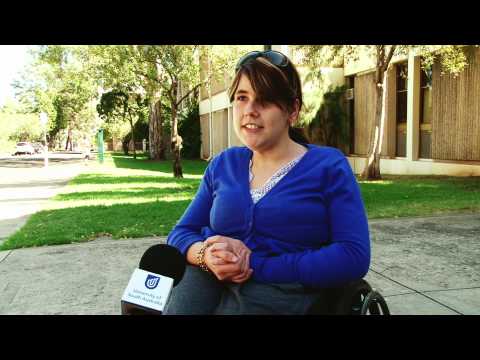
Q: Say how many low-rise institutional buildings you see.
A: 1